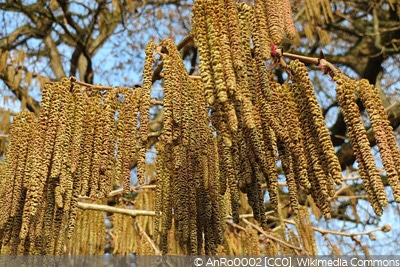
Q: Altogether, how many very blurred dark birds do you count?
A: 0